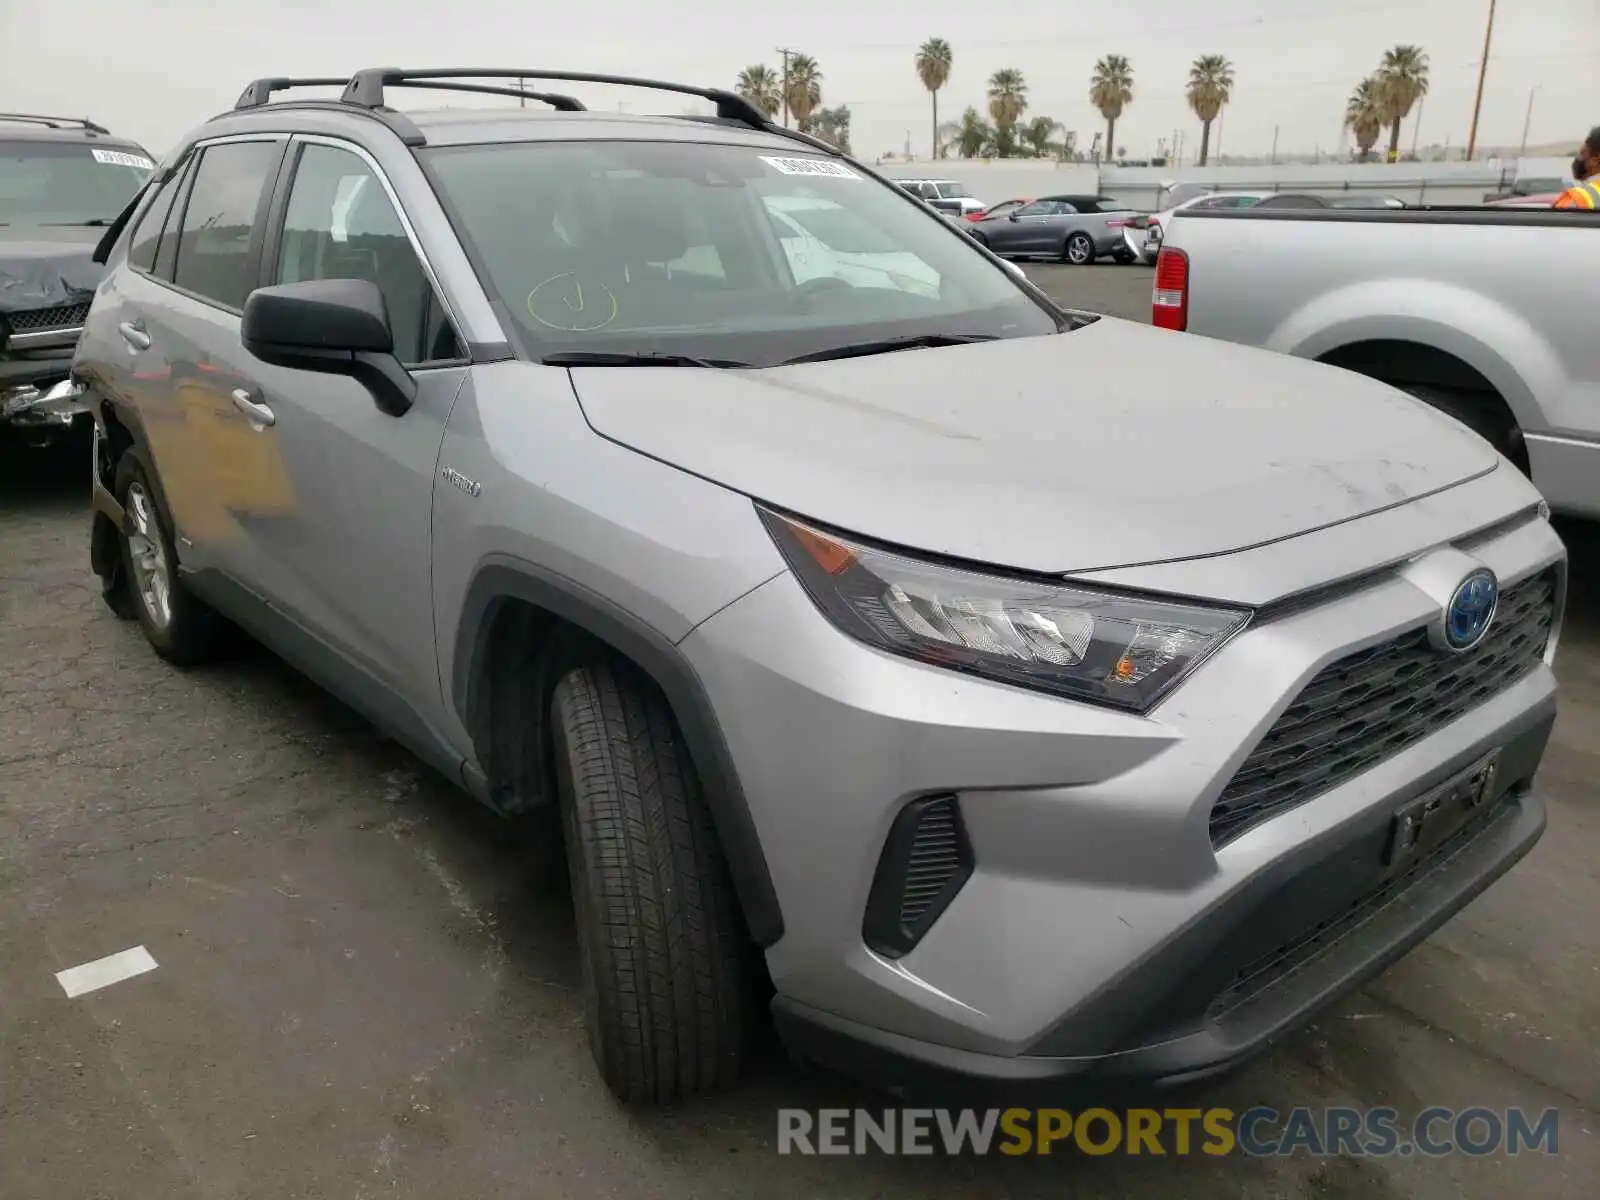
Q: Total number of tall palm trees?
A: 8